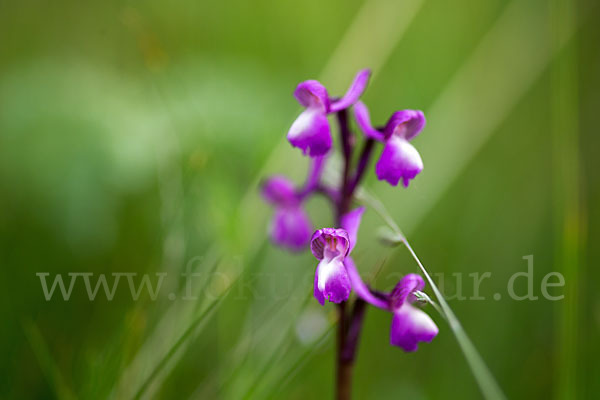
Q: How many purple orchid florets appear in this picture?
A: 5